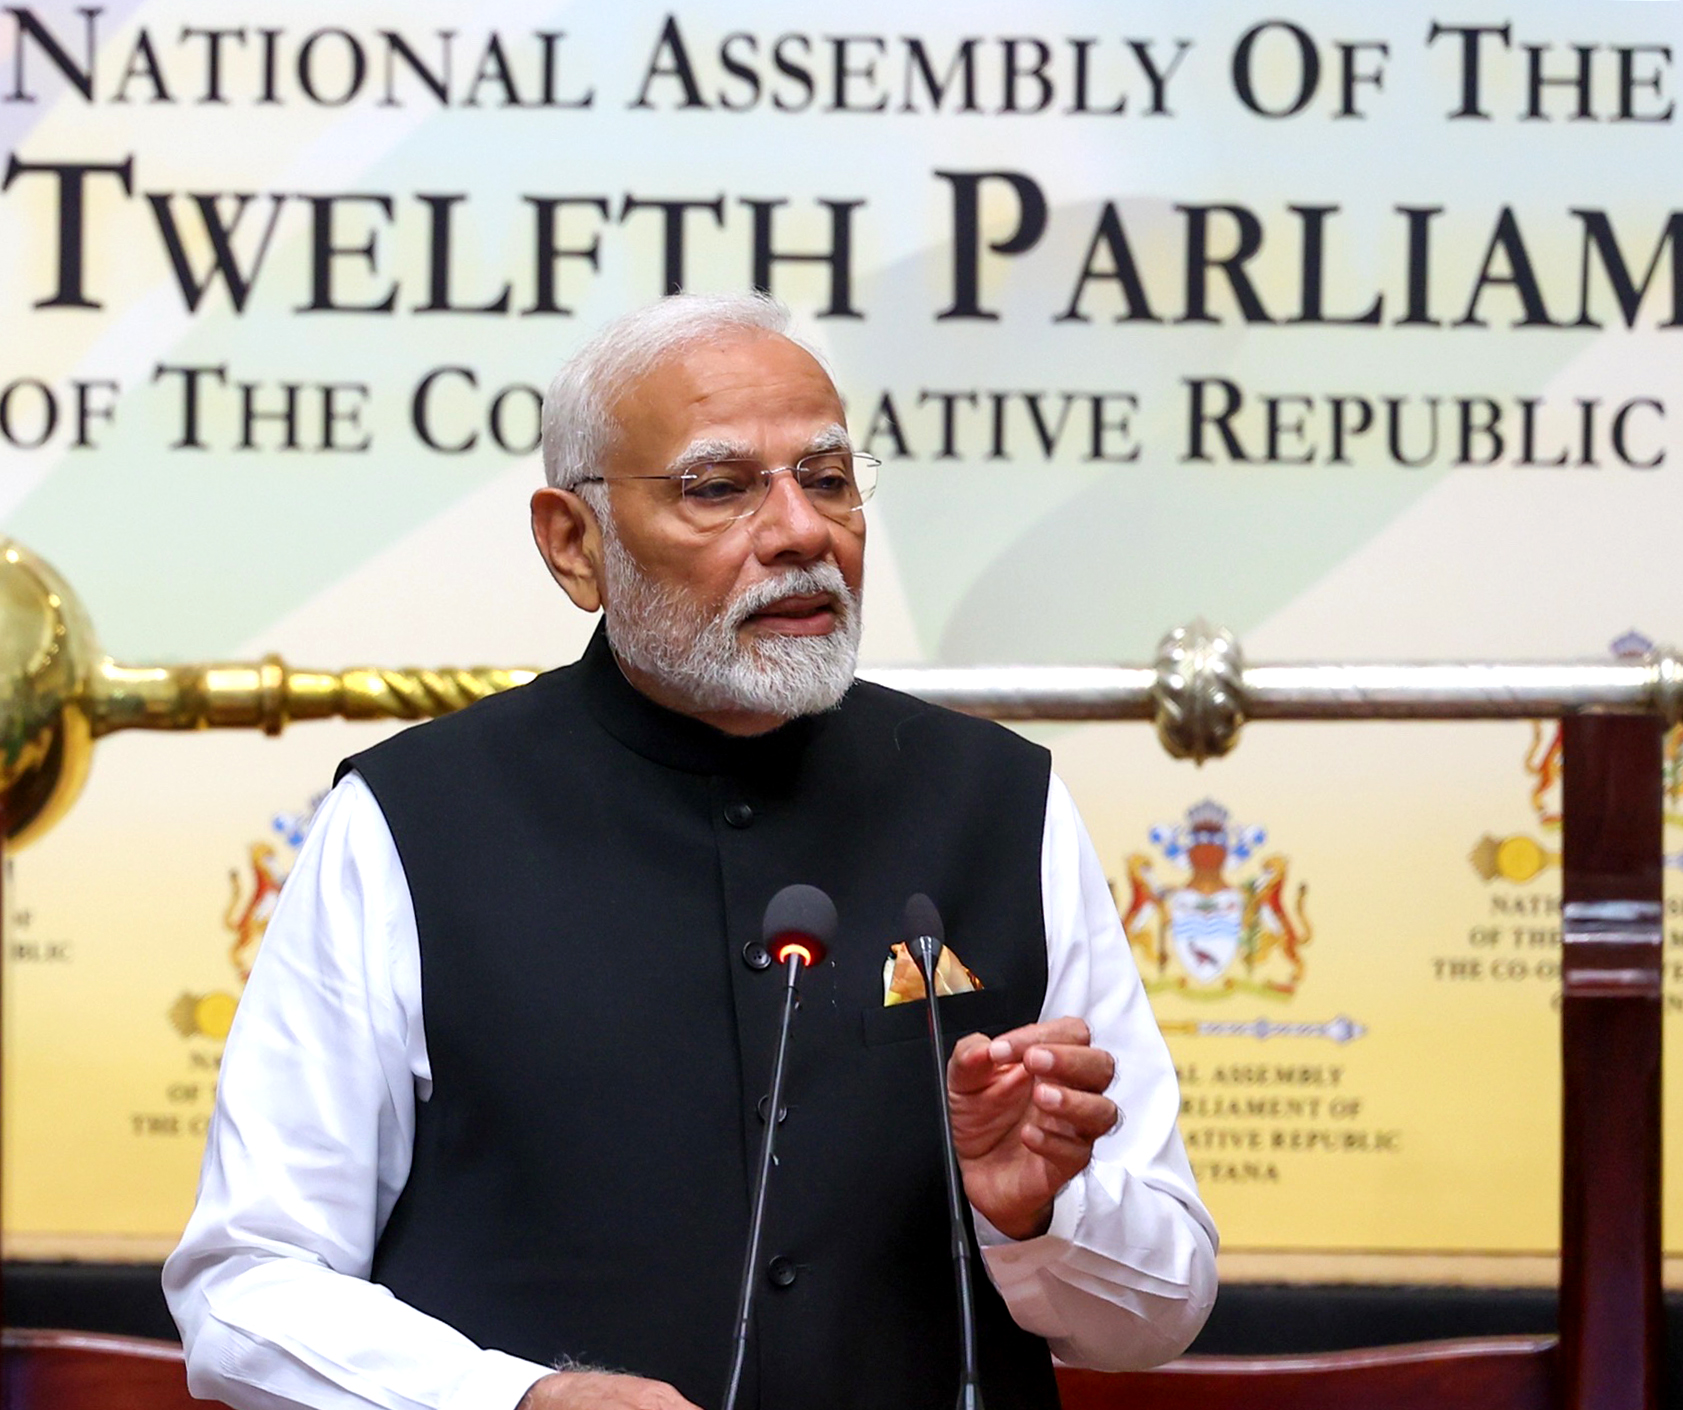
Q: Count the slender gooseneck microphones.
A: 2